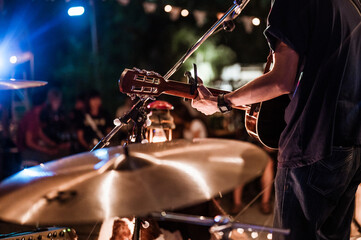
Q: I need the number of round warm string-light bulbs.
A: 3